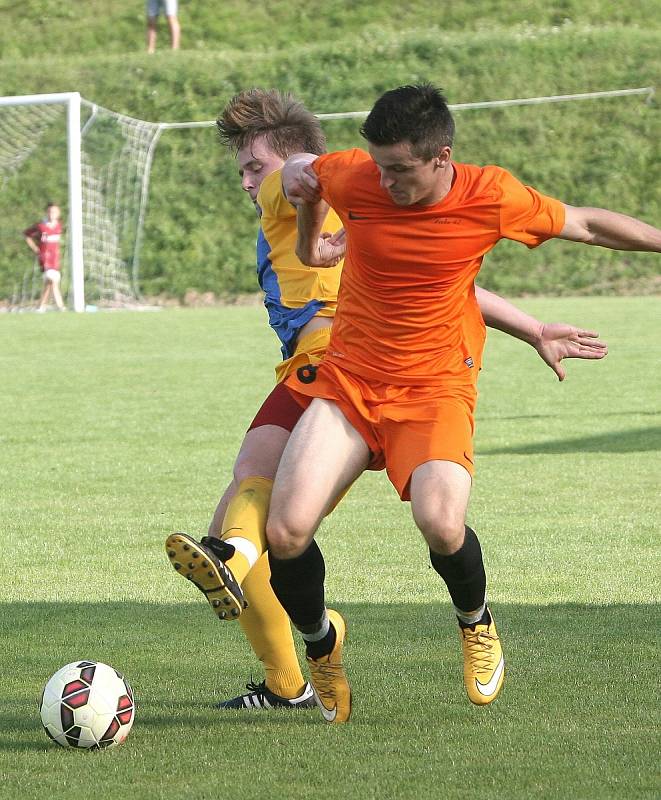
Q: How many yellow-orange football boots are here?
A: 2